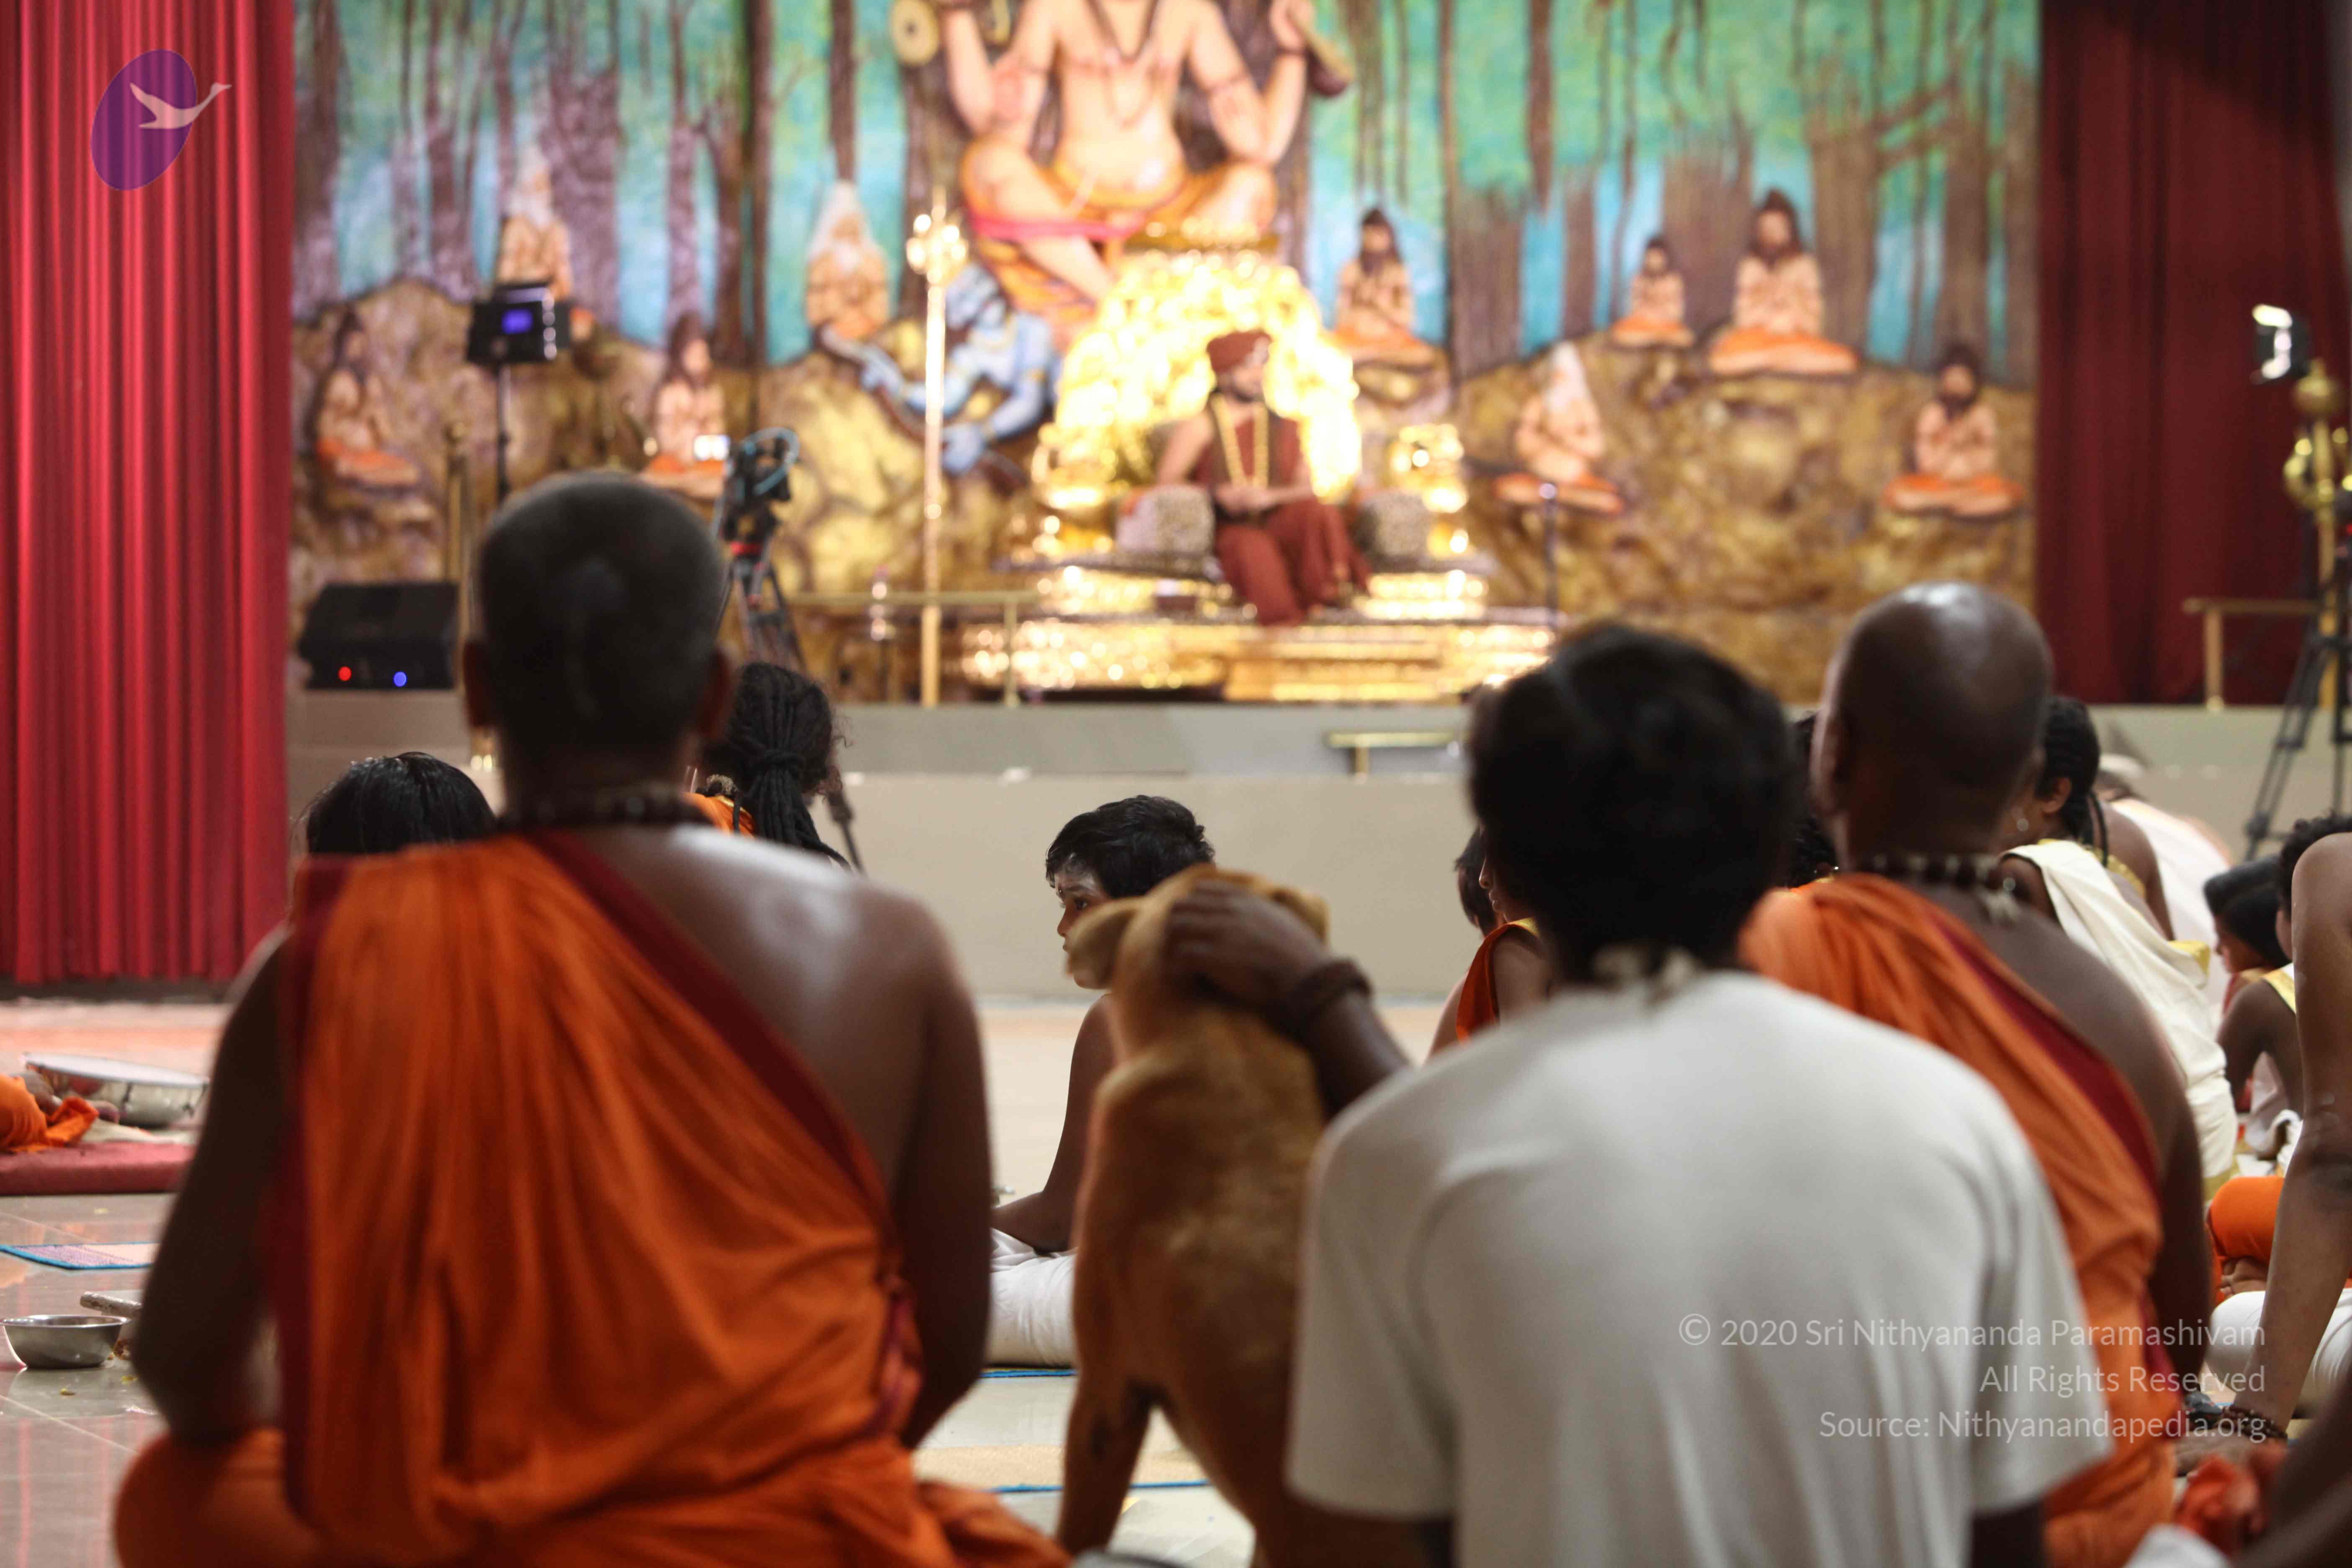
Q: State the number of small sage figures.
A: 9